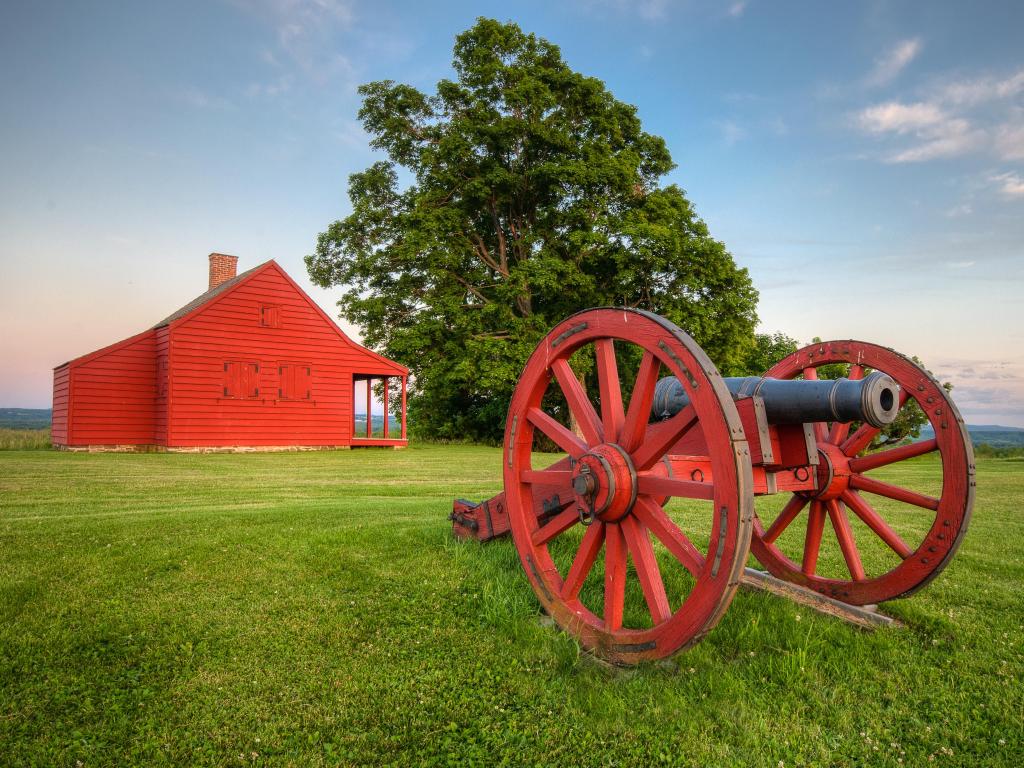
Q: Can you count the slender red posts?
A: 3